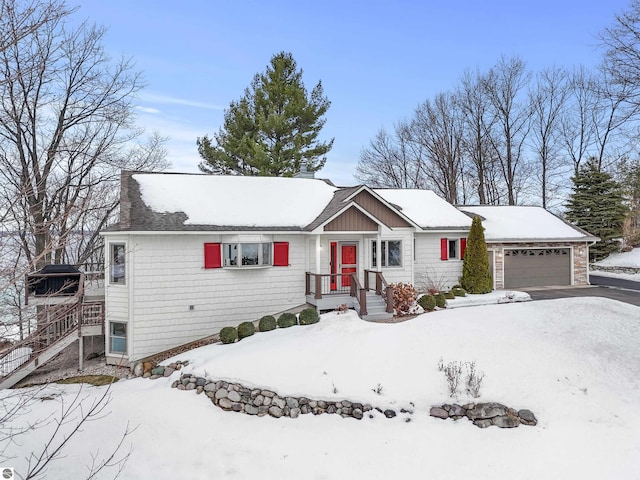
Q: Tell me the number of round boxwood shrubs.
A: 9